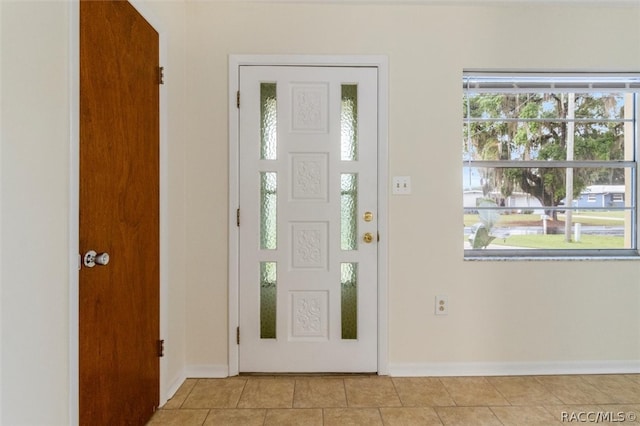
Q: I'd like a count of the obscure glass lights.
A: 6